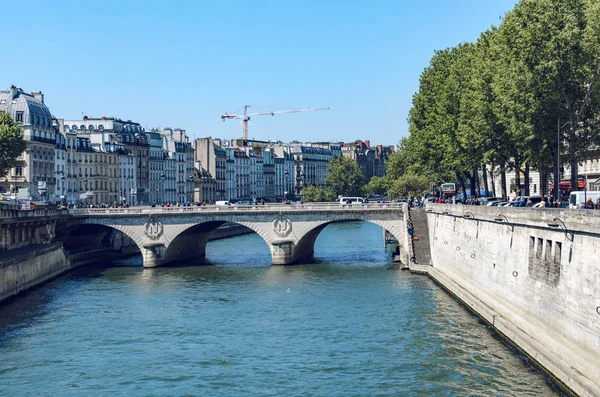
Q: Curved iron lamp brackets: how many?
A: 5